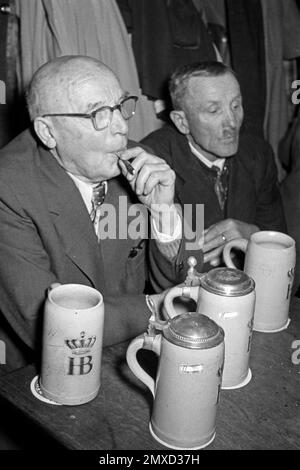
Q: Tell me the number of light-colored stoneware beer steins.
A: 4